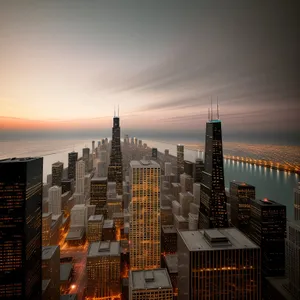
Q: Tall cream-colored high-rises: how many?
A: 1